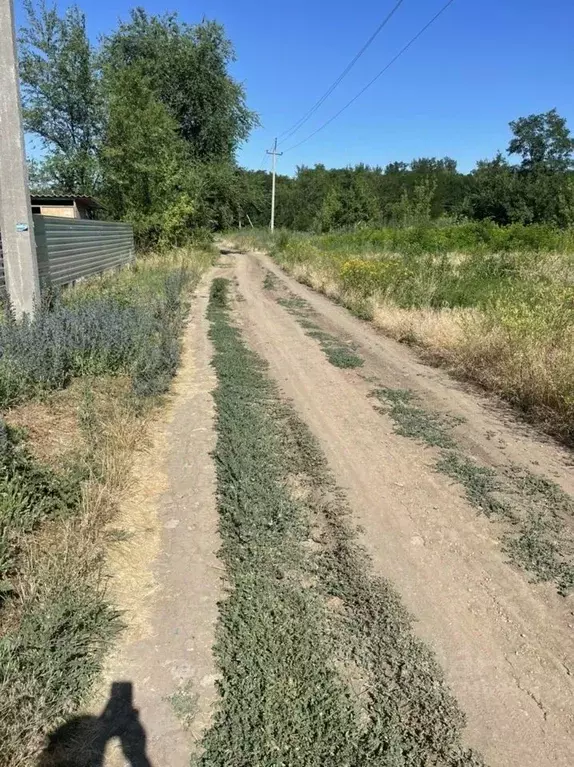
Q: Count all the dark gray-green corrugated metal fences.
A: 1